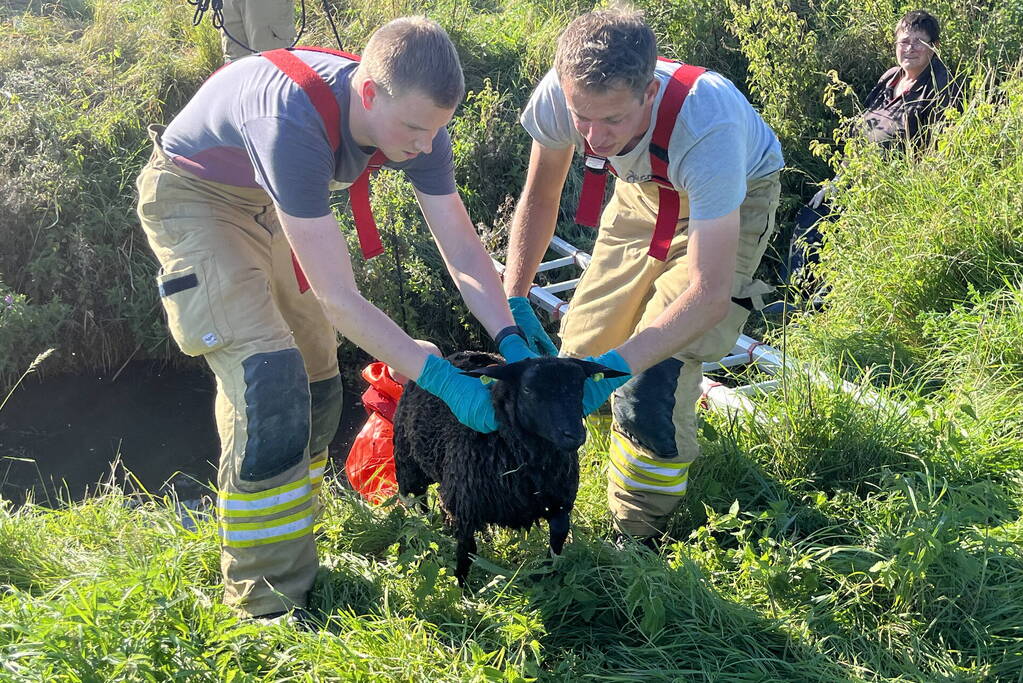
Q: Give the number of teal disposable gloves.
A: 4